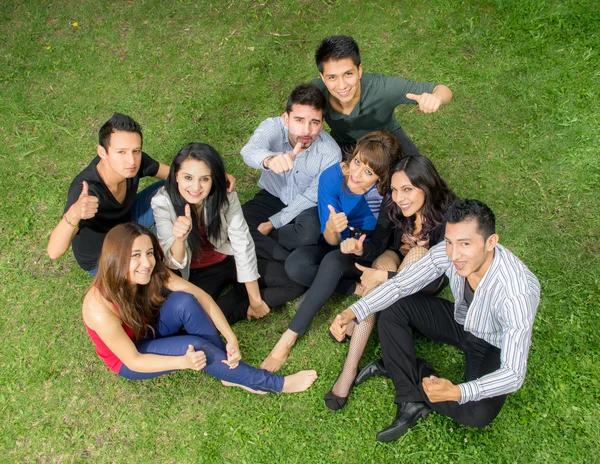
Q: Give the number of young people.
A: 8